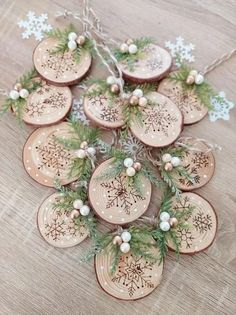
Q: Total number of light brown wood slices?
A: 12